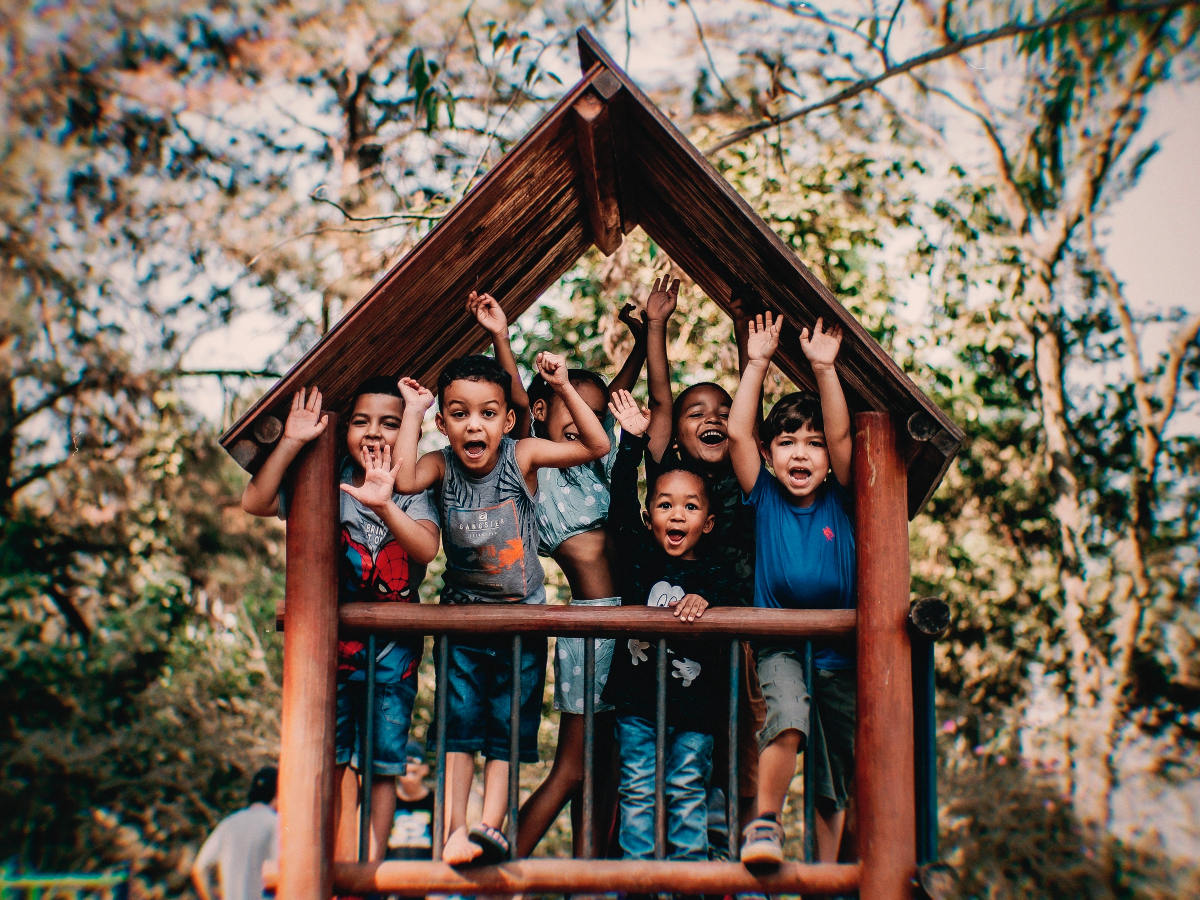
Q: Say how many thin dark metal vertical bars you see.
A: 7